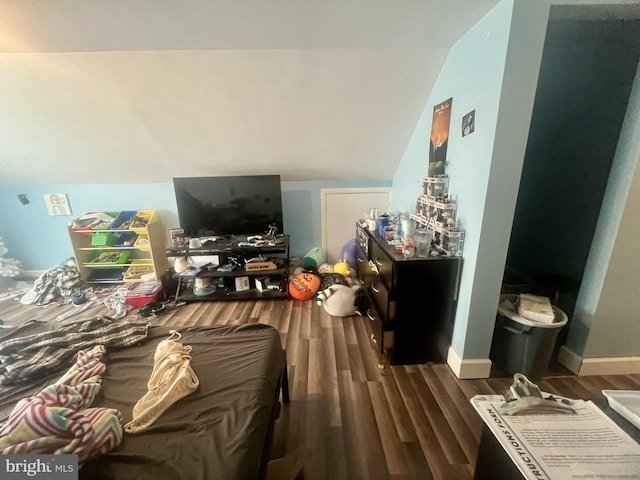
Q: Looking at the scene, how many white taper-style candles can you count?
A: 0